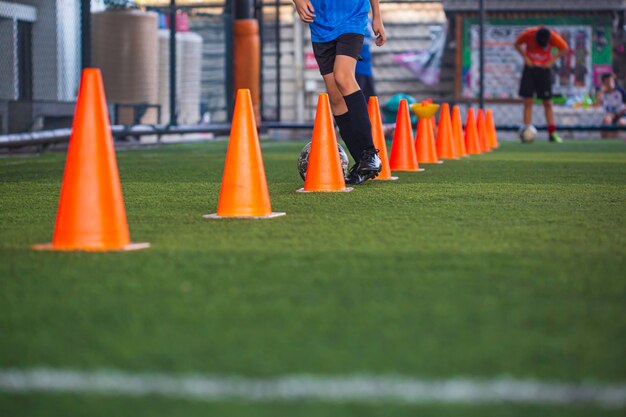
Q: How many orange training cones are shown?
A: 11